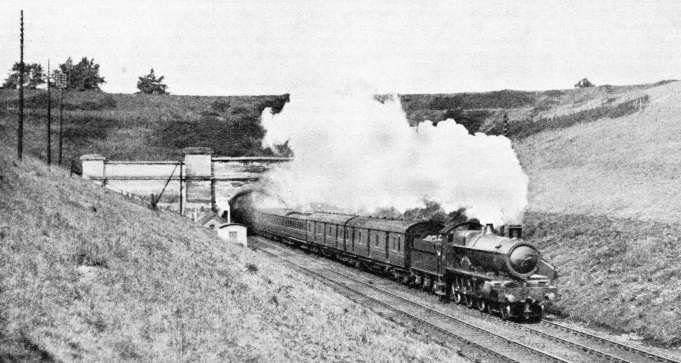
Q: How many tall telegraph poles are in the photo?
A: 3